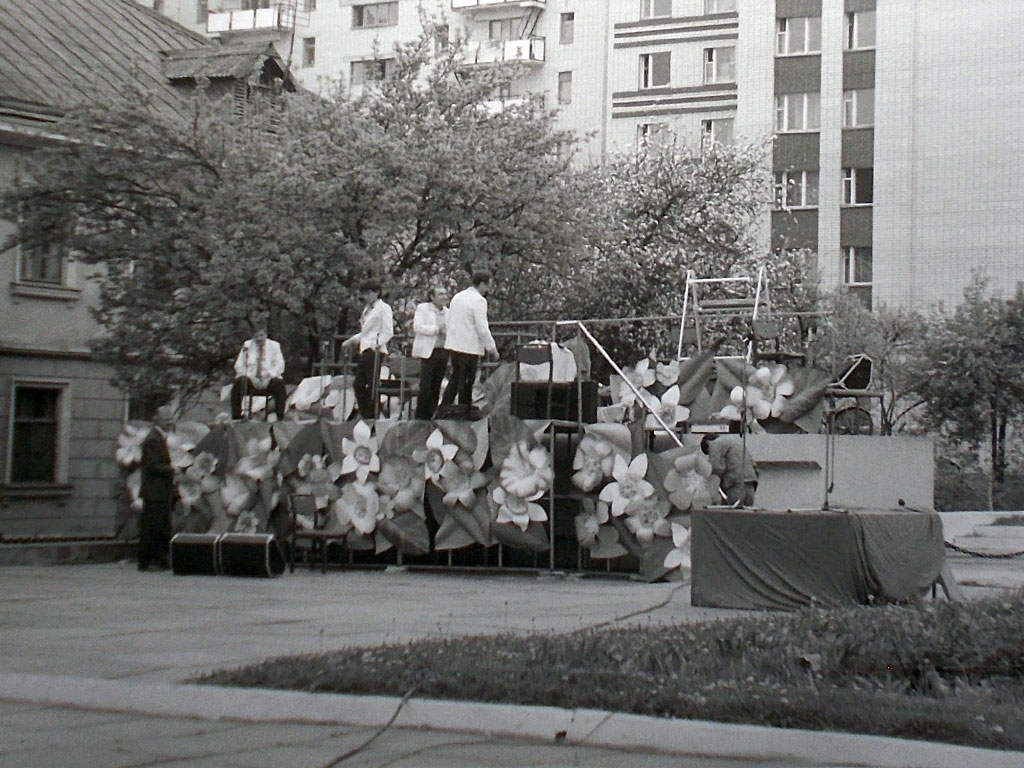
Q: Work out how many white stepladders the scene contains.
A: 1